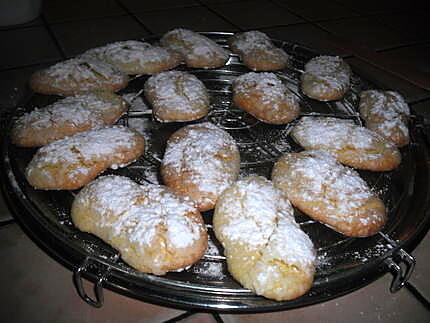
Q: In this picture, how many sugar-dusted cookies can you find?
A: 15